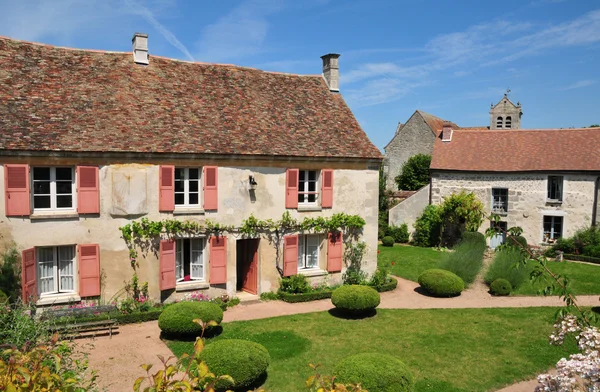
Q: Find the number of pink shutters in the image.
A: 12